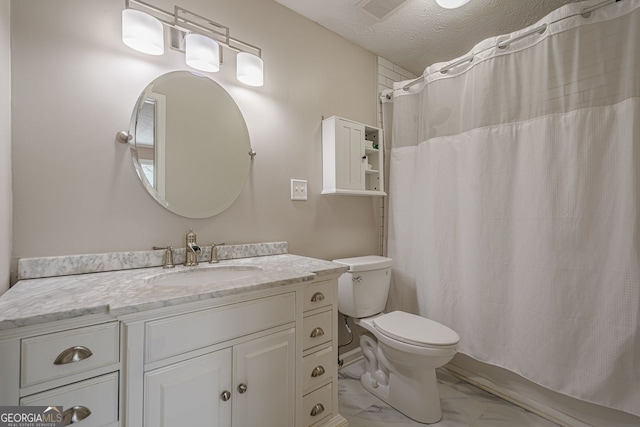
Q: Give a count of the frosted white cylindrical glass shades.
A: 3